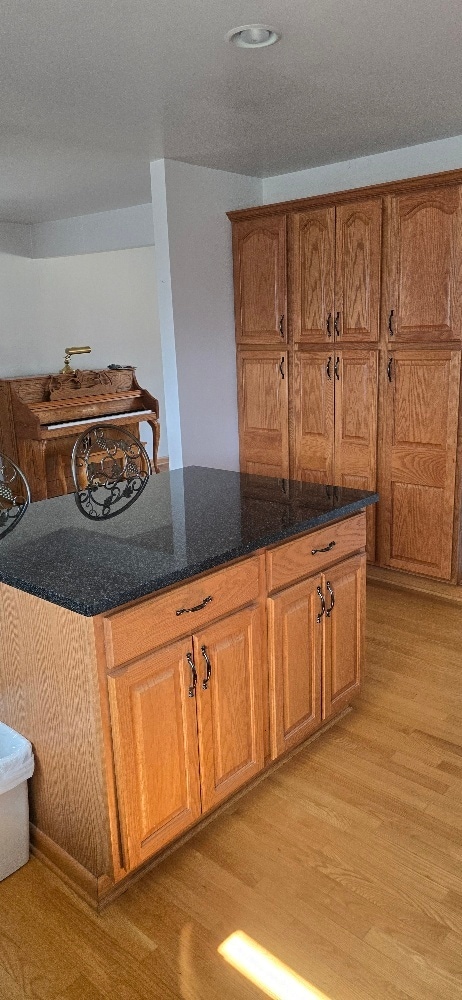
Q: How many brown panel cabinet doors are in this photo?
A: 12